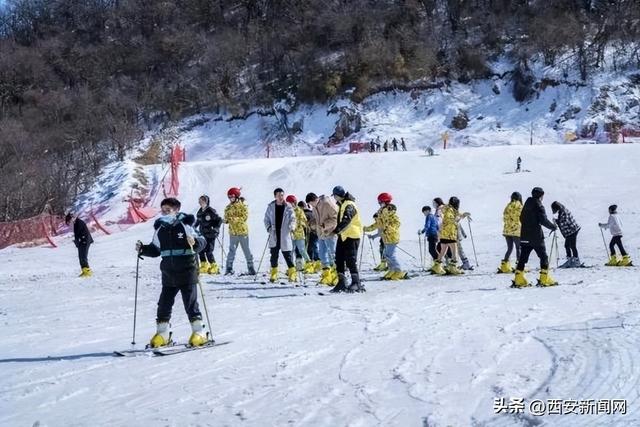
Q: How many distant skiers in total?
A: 7